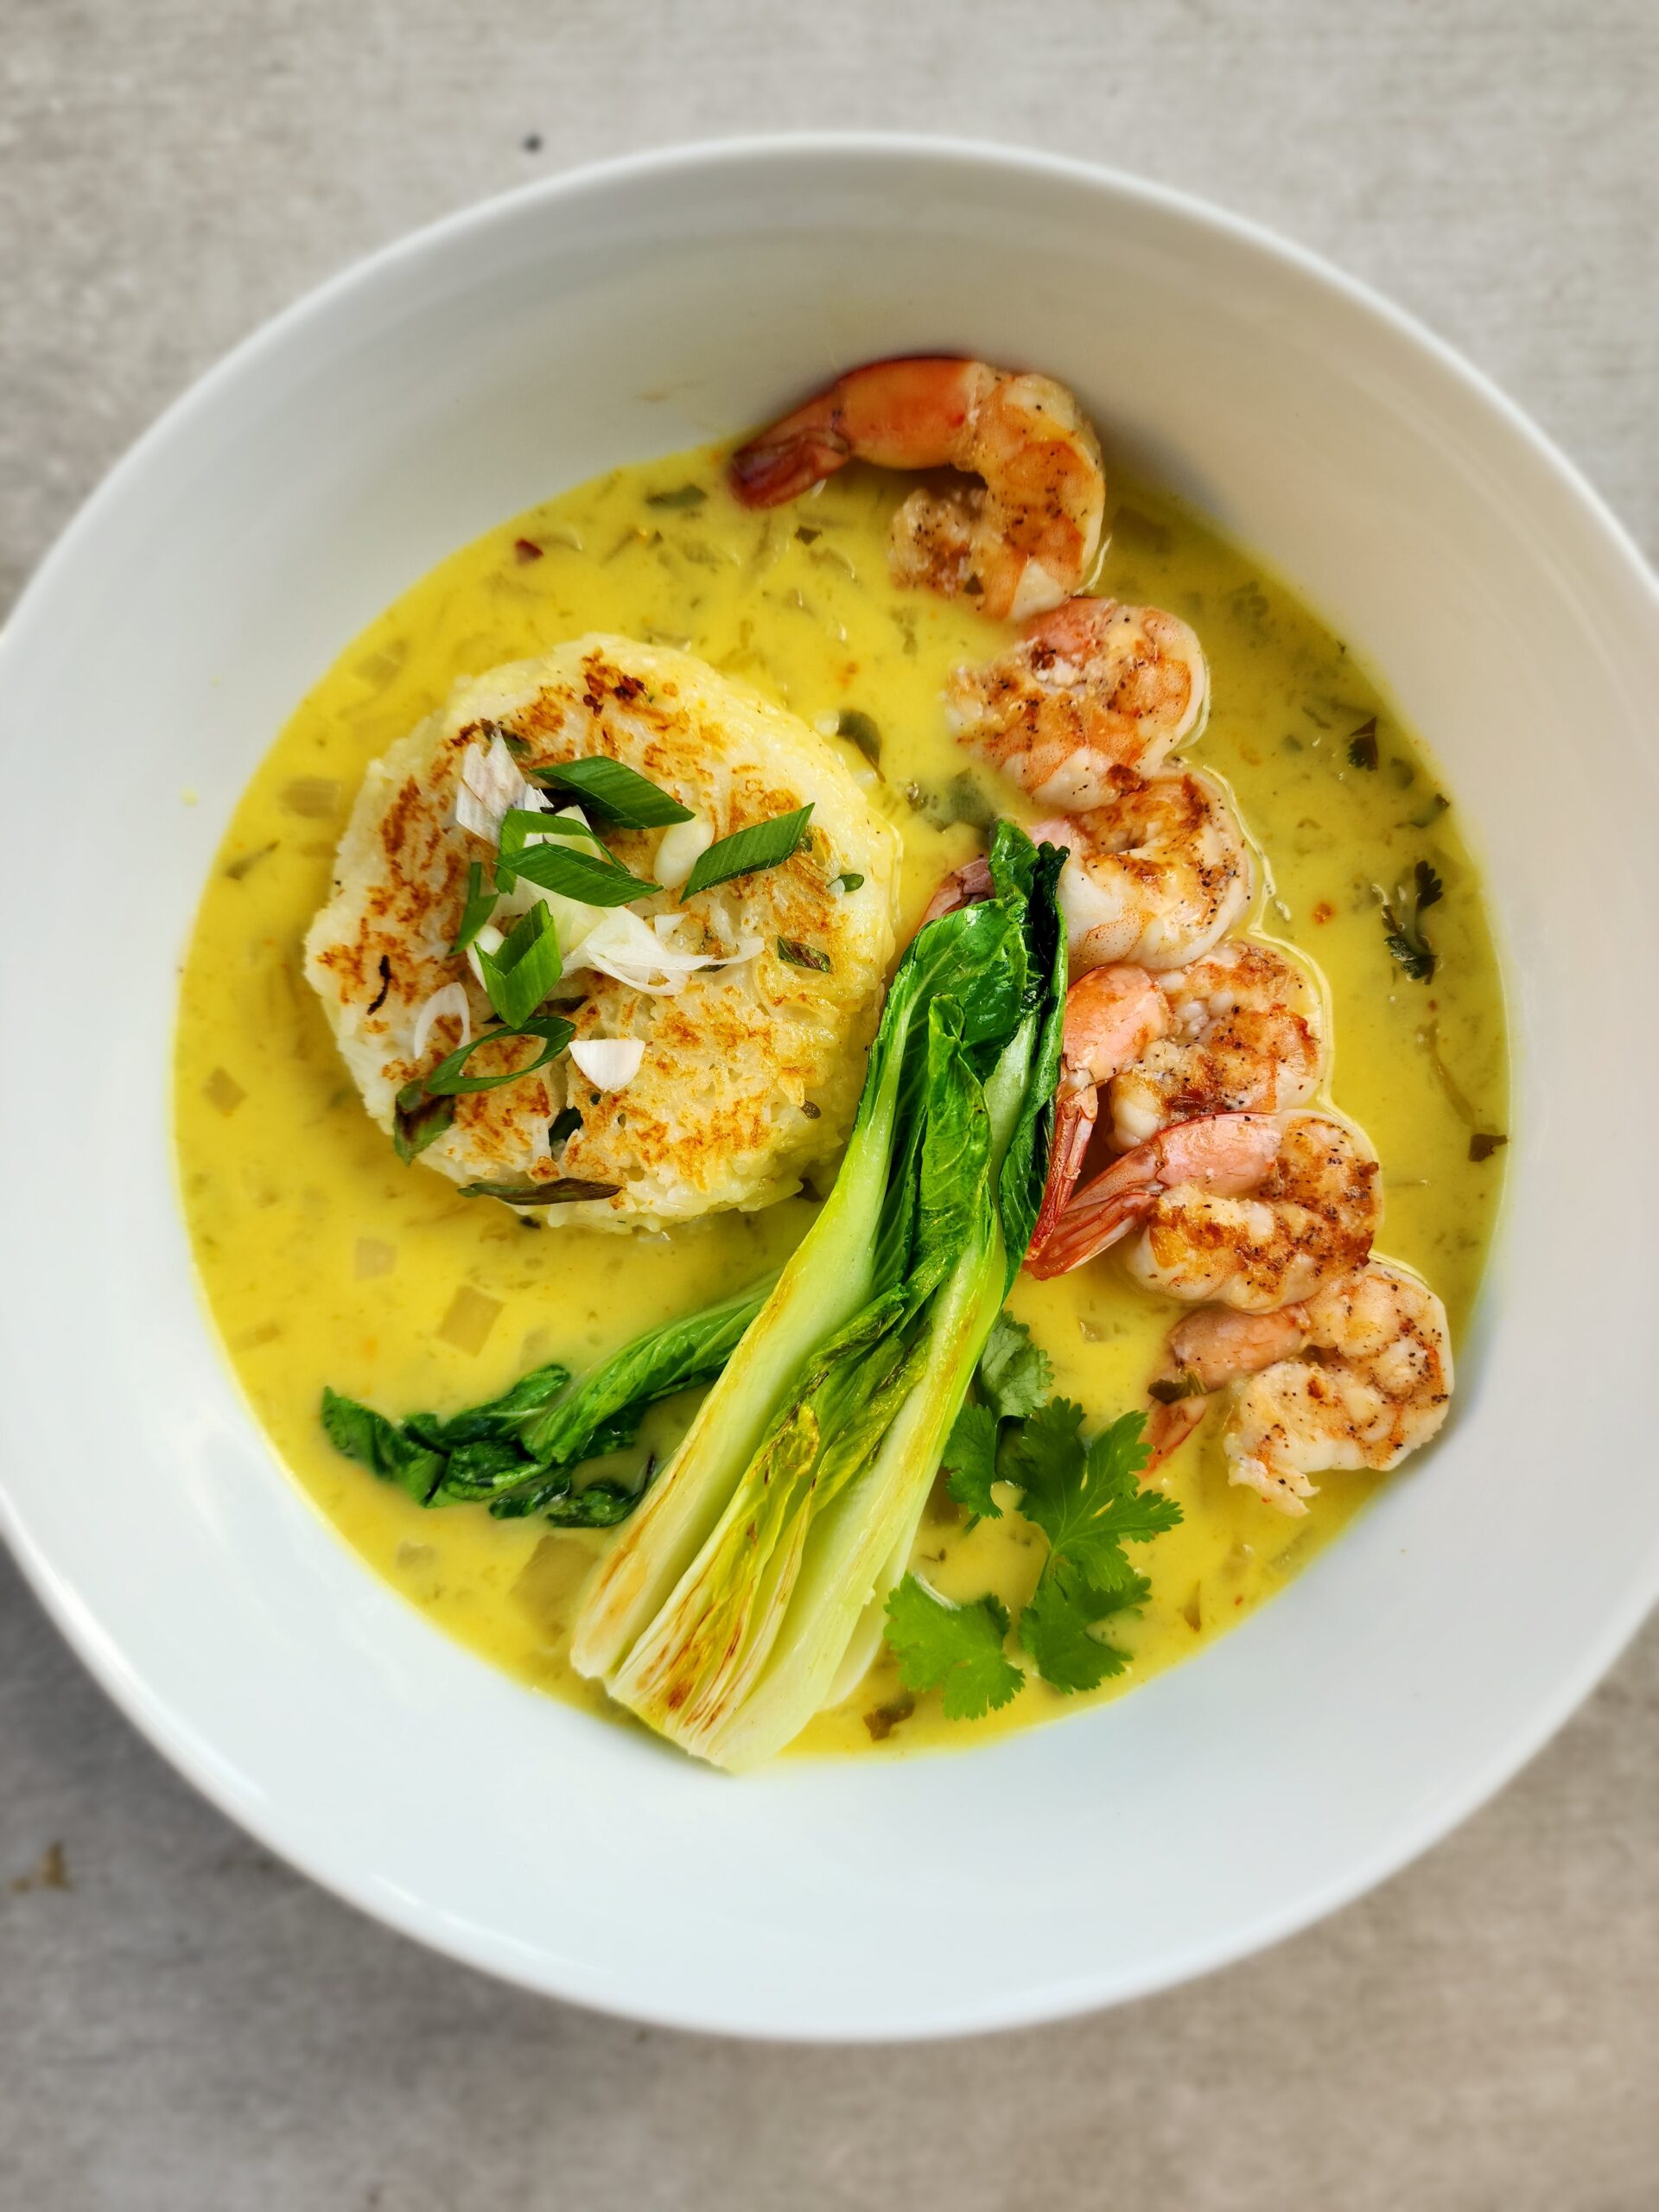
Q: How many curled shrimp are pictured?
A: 6